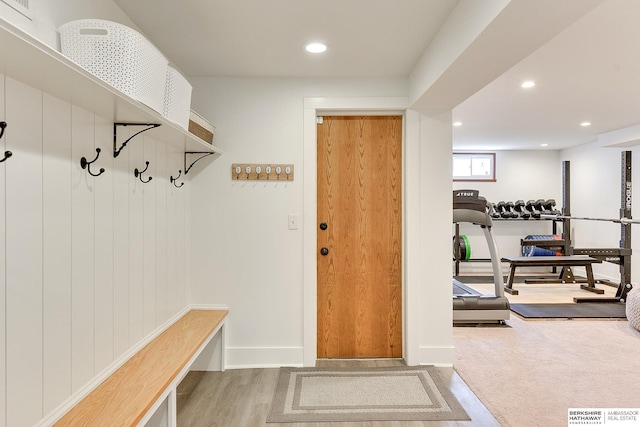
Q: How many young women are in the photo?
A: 0